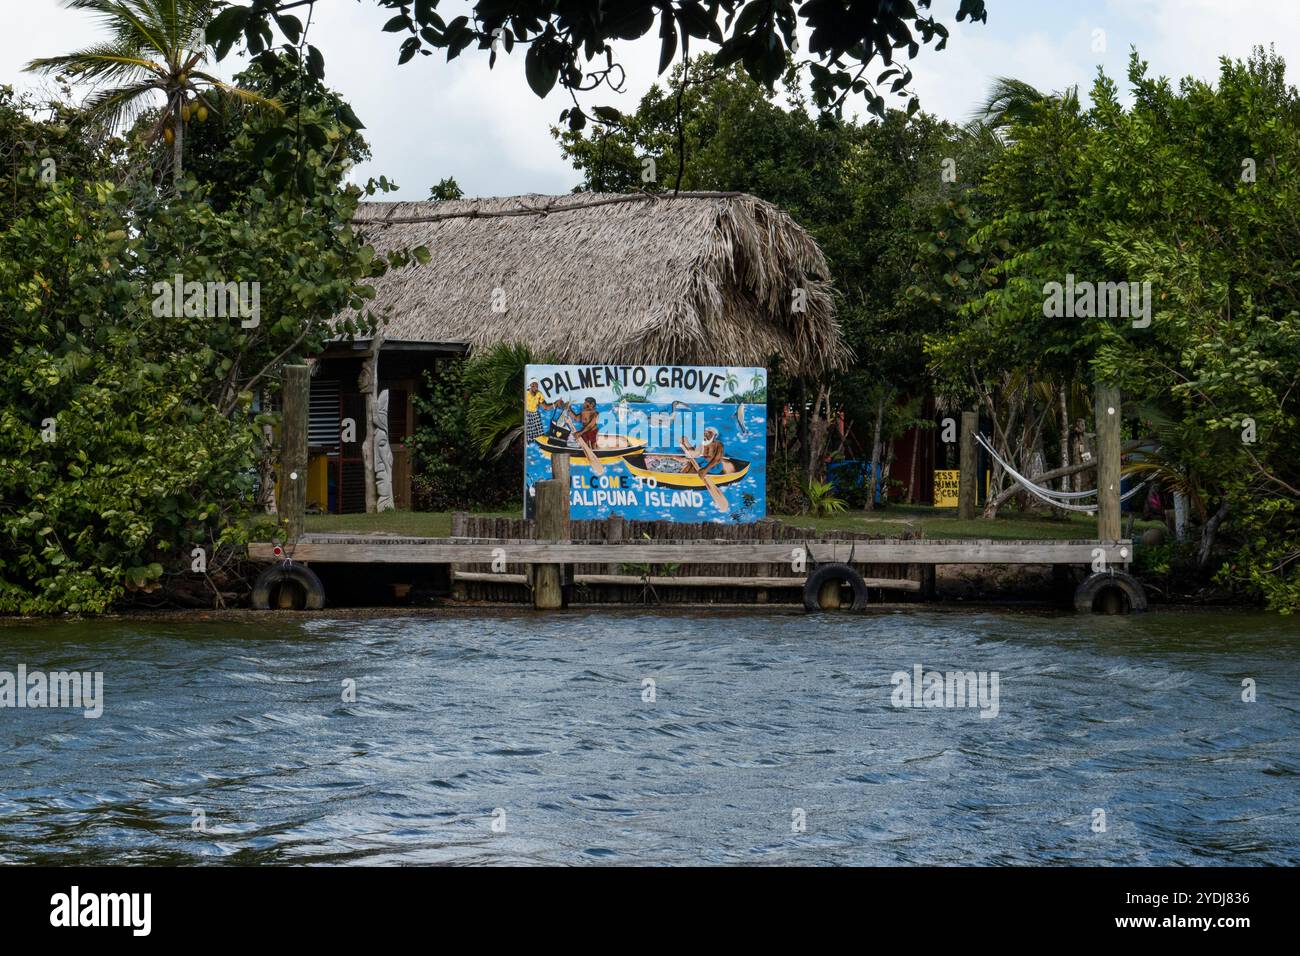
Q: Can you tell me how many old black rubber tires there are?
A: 3